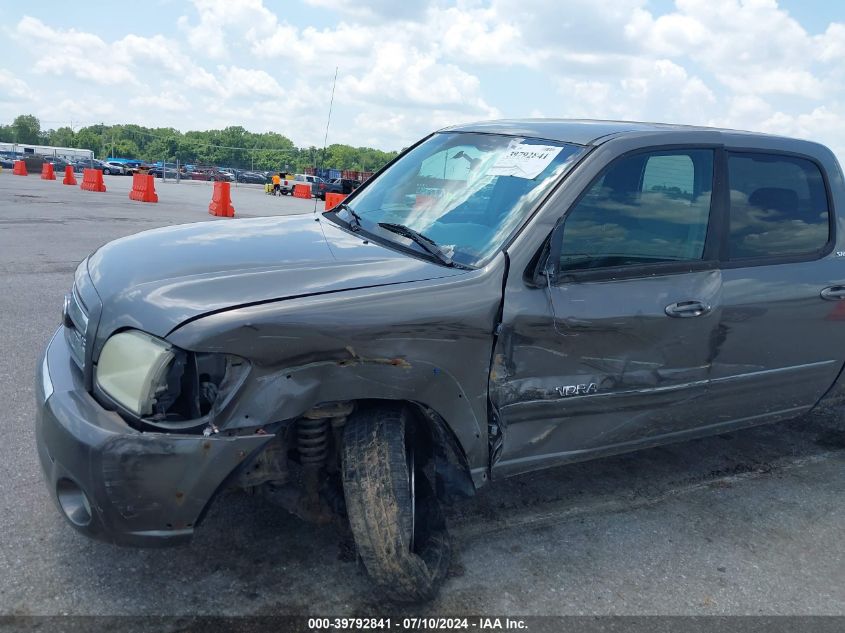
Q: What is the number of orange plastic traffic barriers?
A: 8